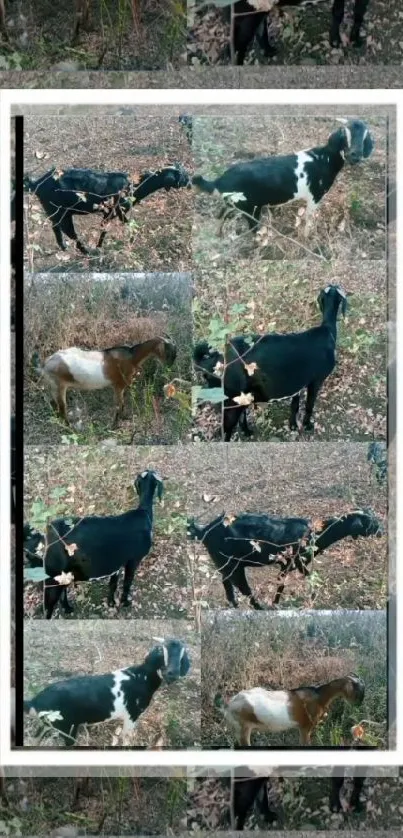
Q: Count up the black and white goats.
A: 2